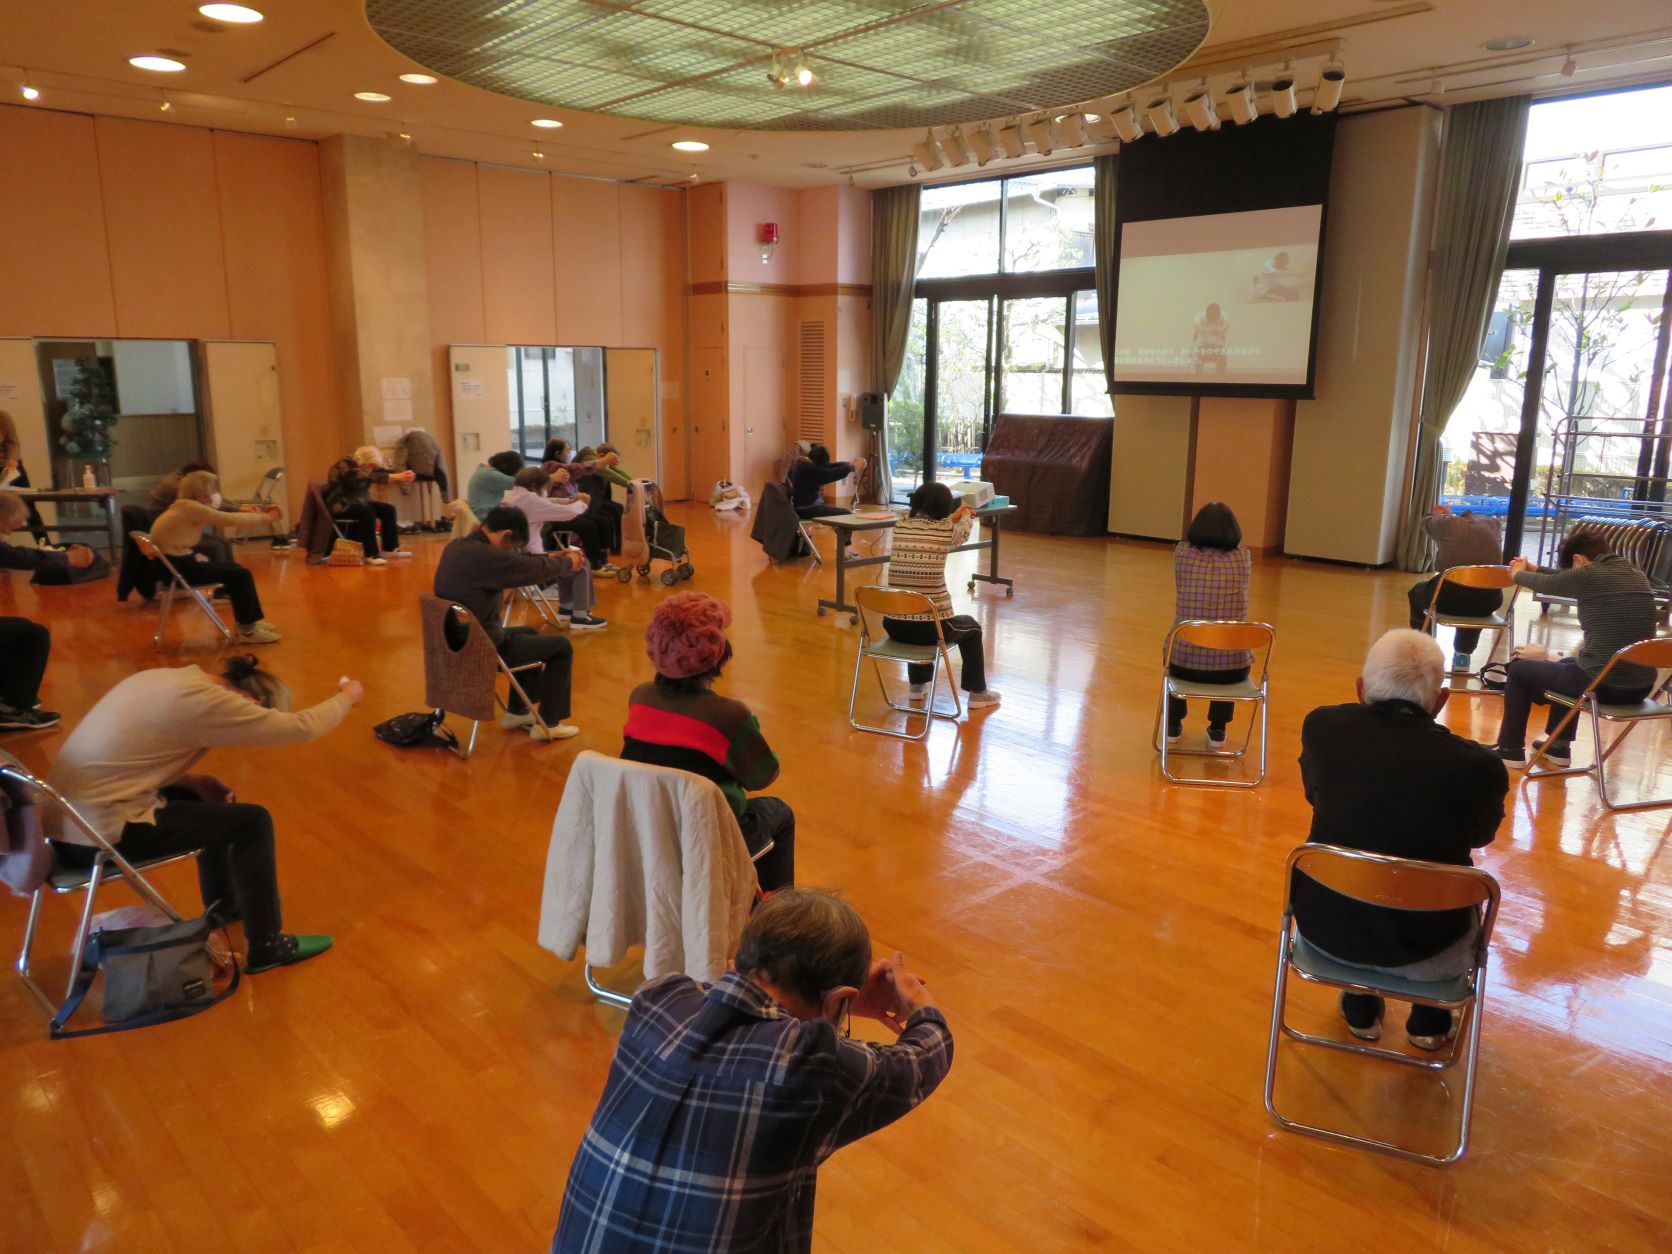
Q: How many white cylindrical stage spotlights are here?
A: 12